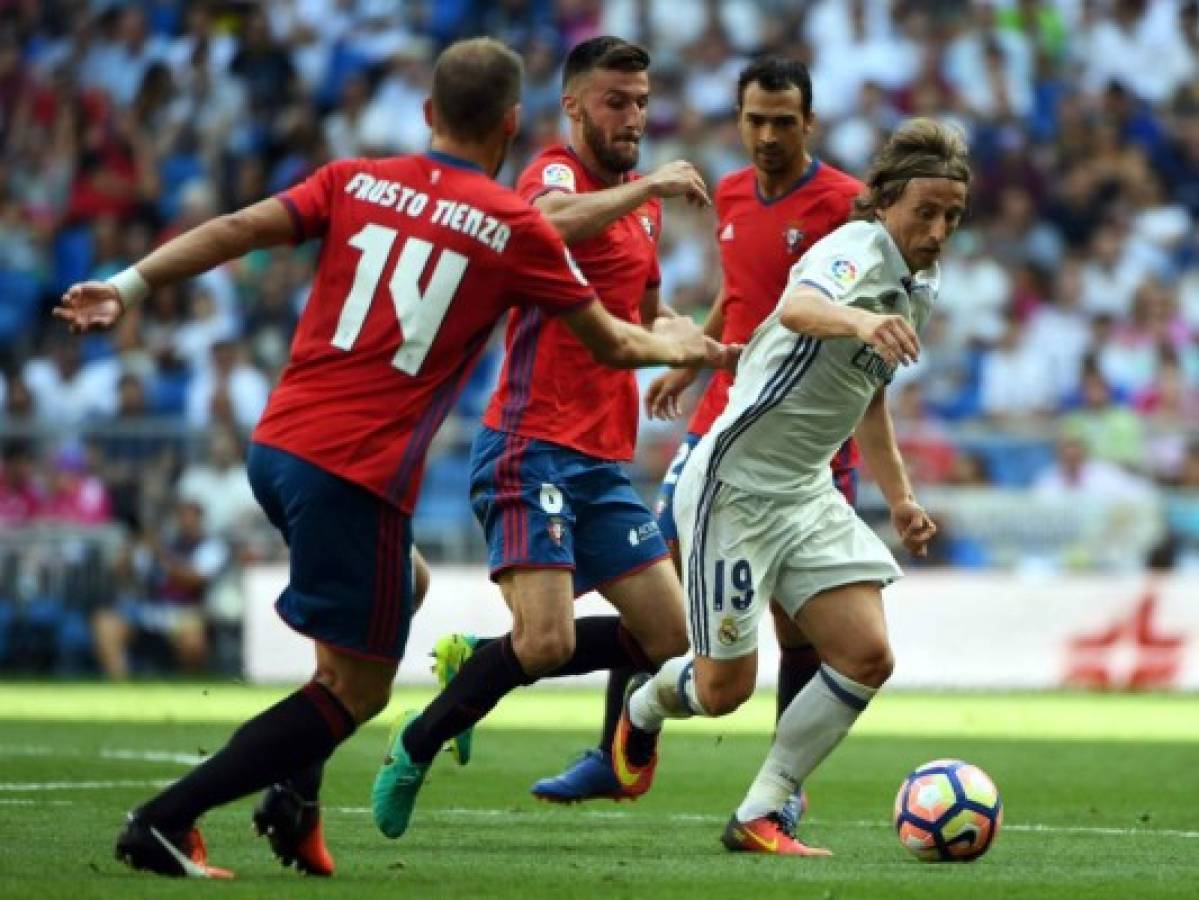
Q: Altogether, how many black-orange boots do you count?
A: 2